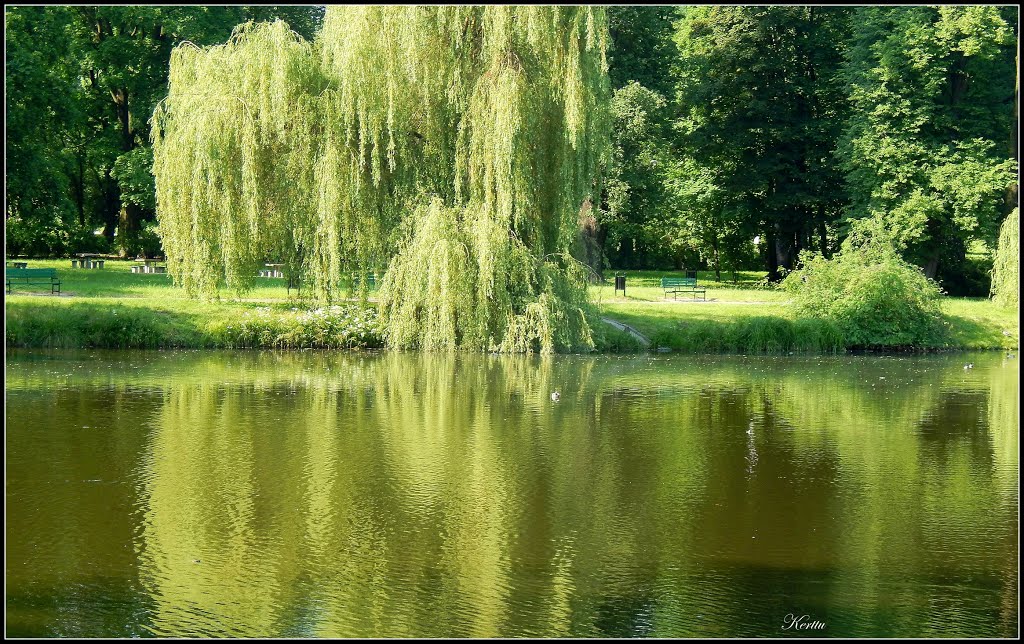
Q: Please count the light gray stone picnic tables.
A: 3